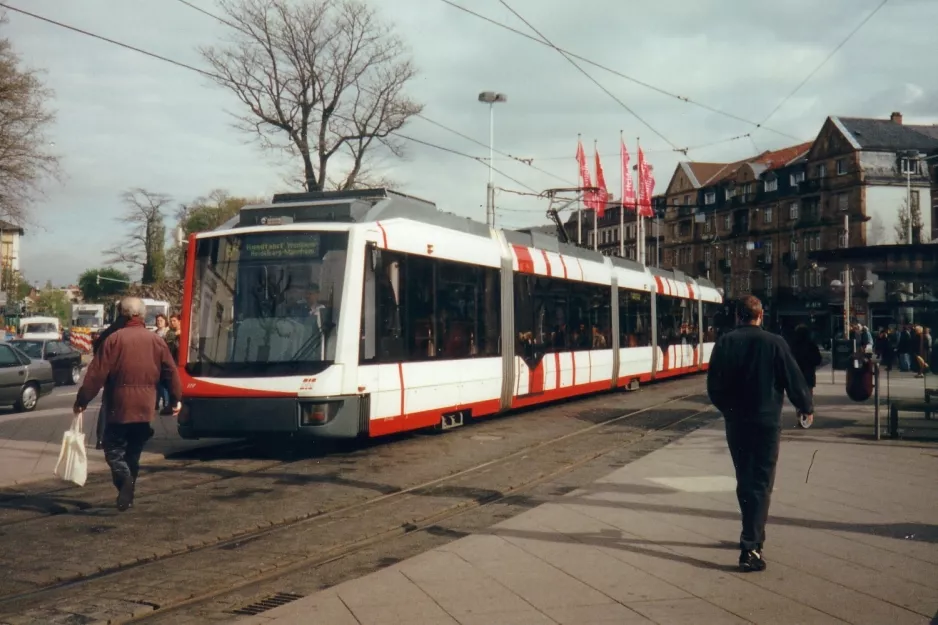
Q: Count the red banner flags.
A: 4